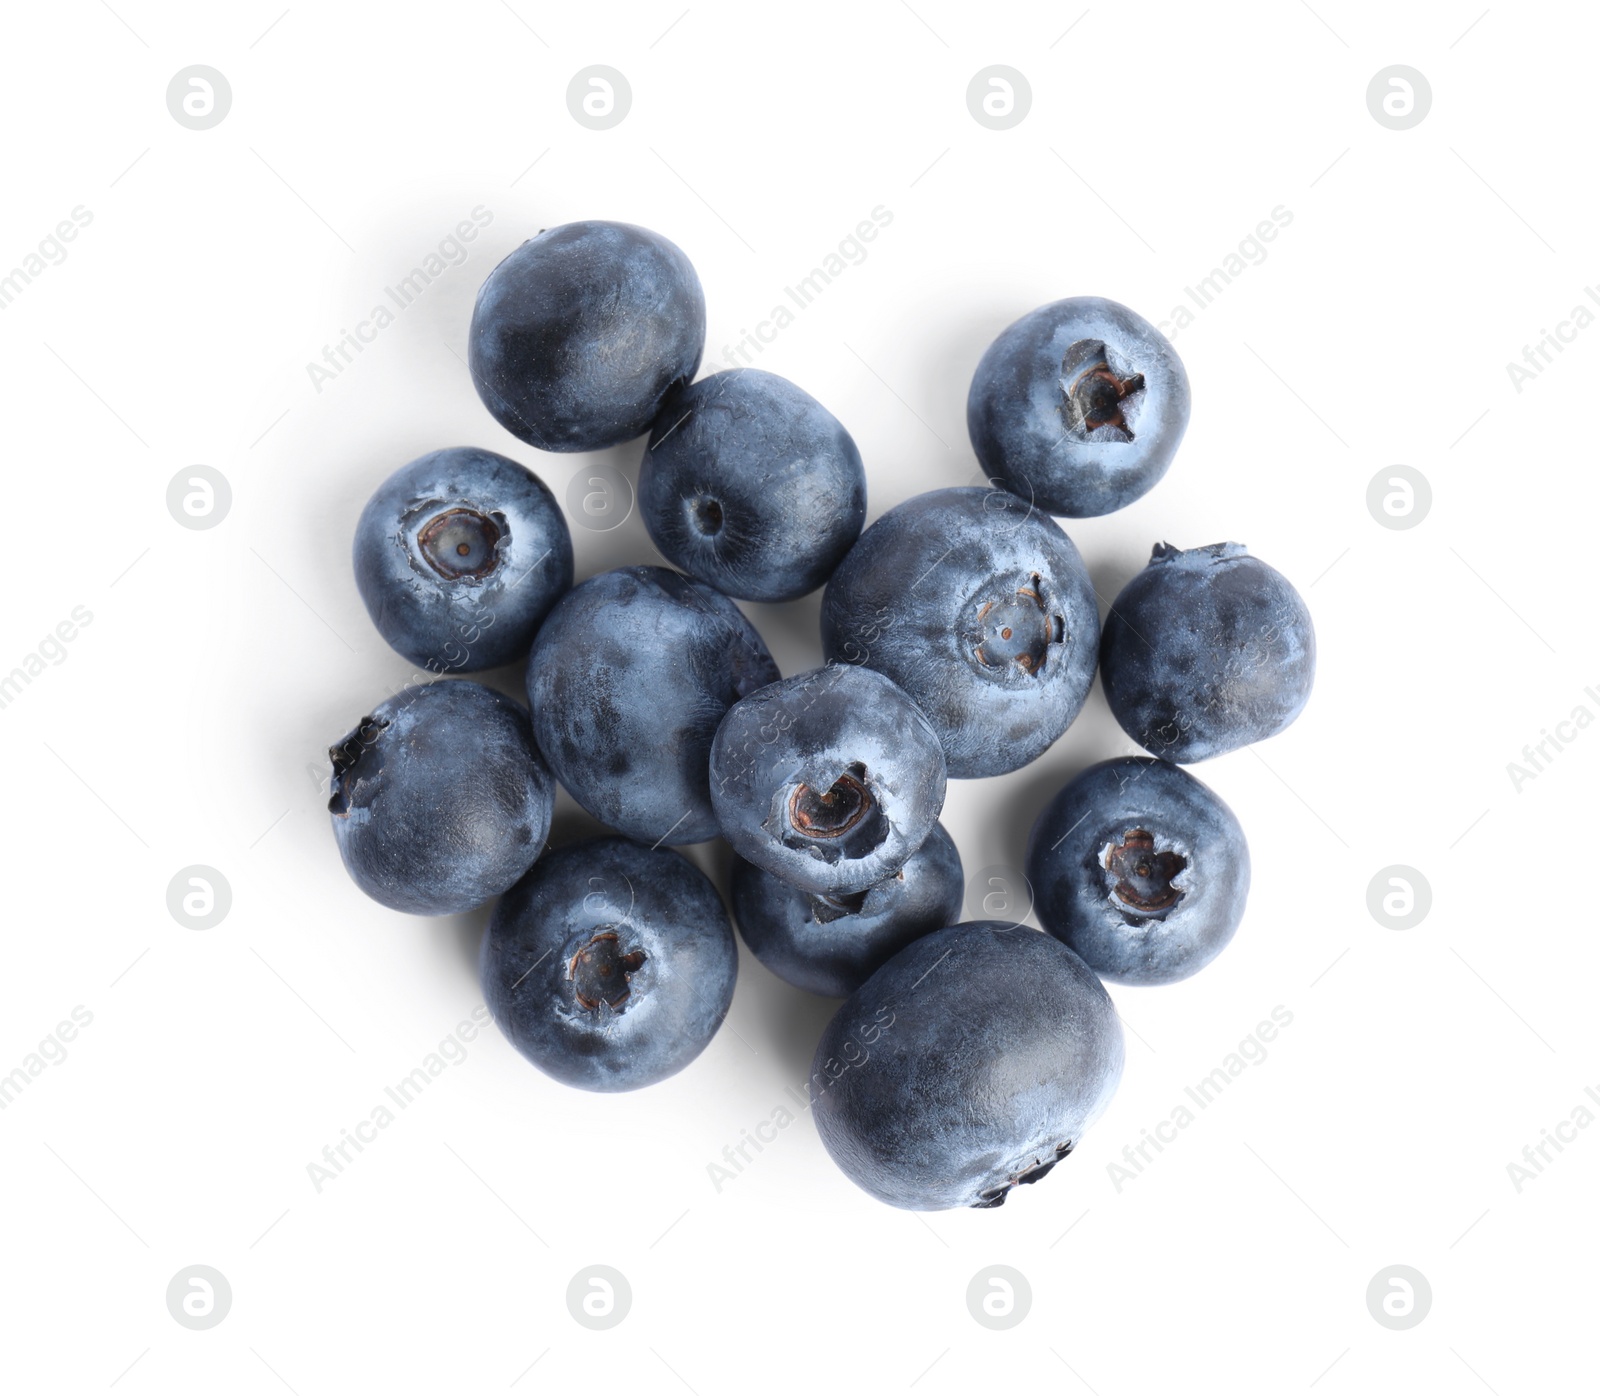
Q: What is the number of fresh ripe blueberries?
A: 13